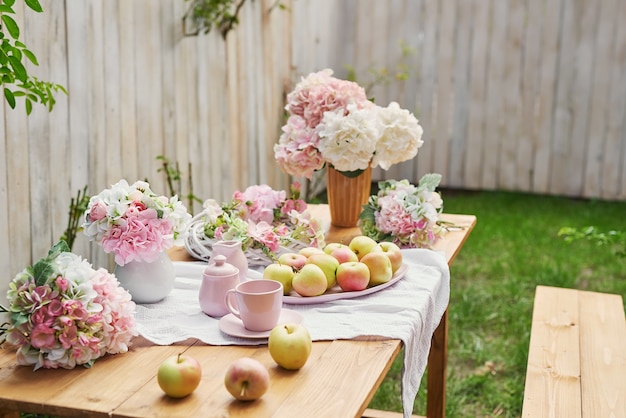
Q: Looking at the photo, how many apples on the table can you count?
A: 13